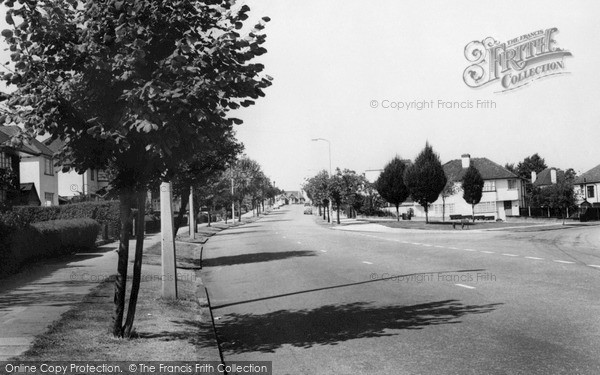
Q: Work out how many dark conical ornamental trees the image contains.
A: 3